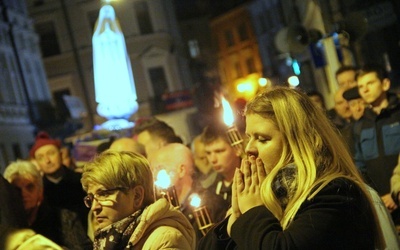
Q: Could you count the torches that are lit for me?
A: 3